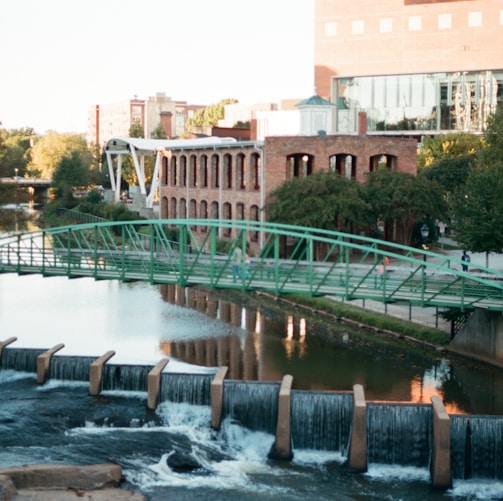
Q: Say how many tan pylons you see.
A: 8